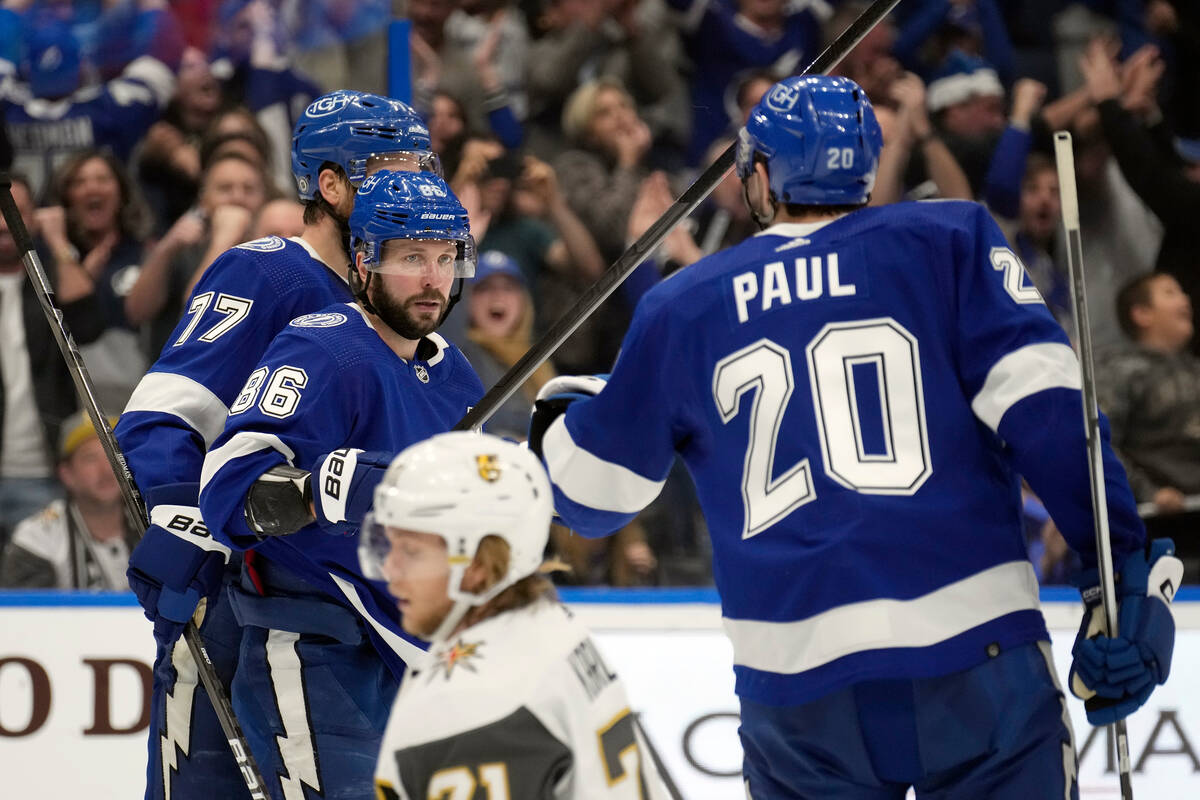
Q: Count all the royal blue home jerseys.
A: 3